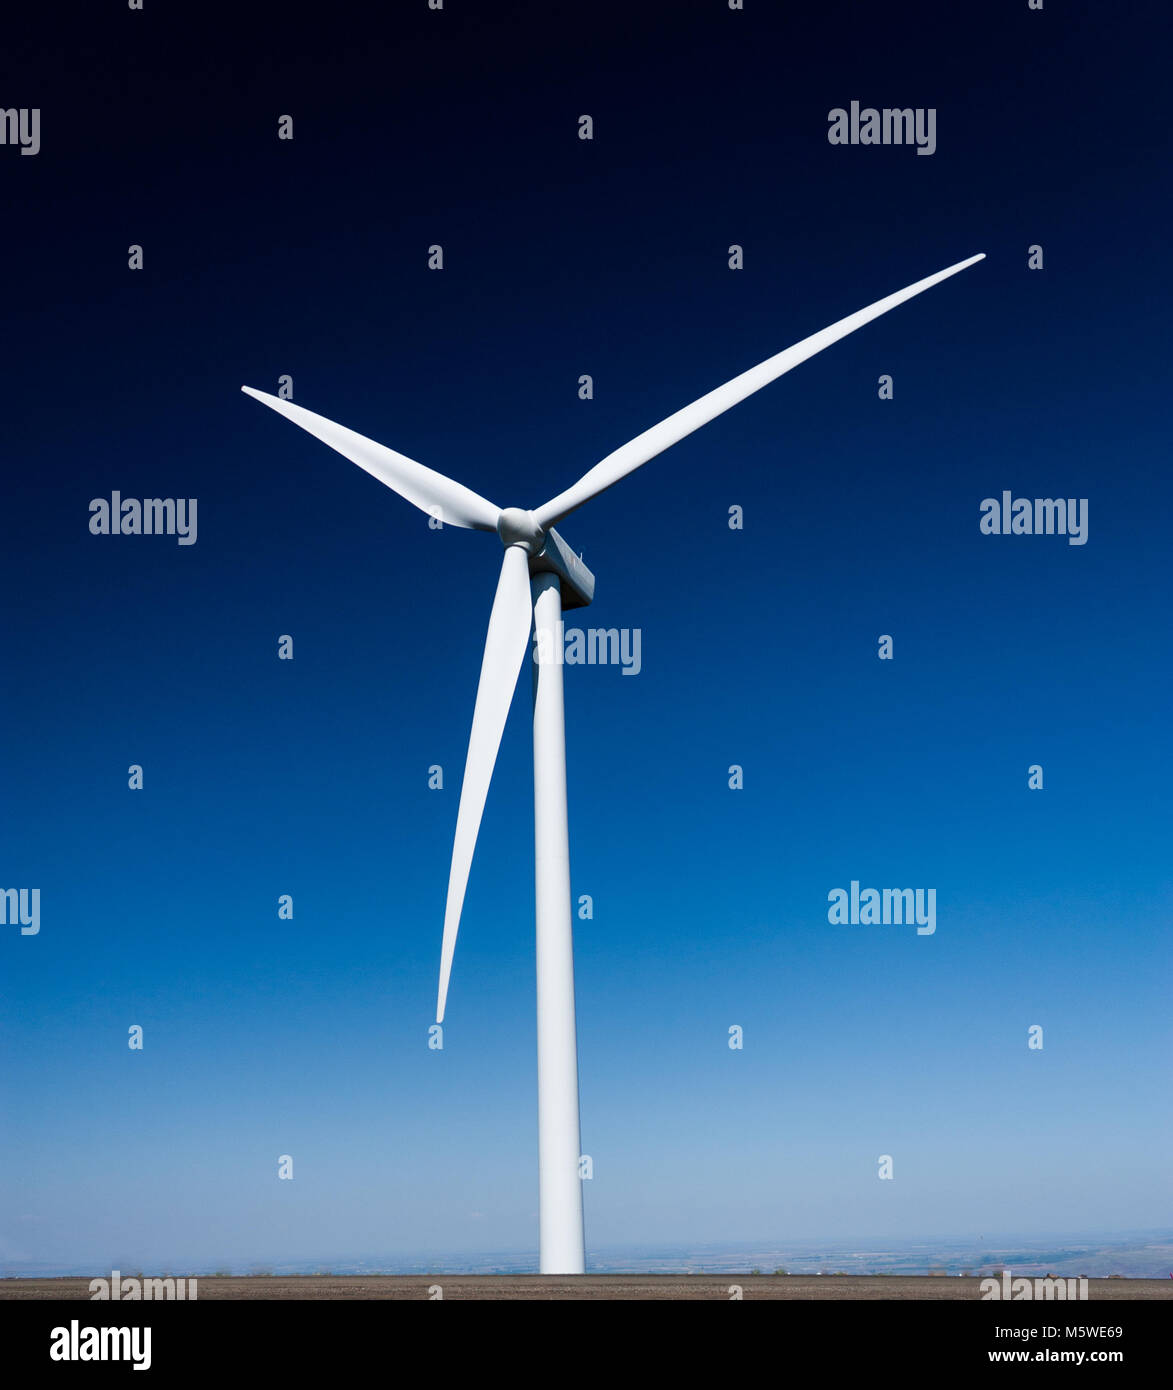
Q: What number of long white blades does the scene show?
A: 3